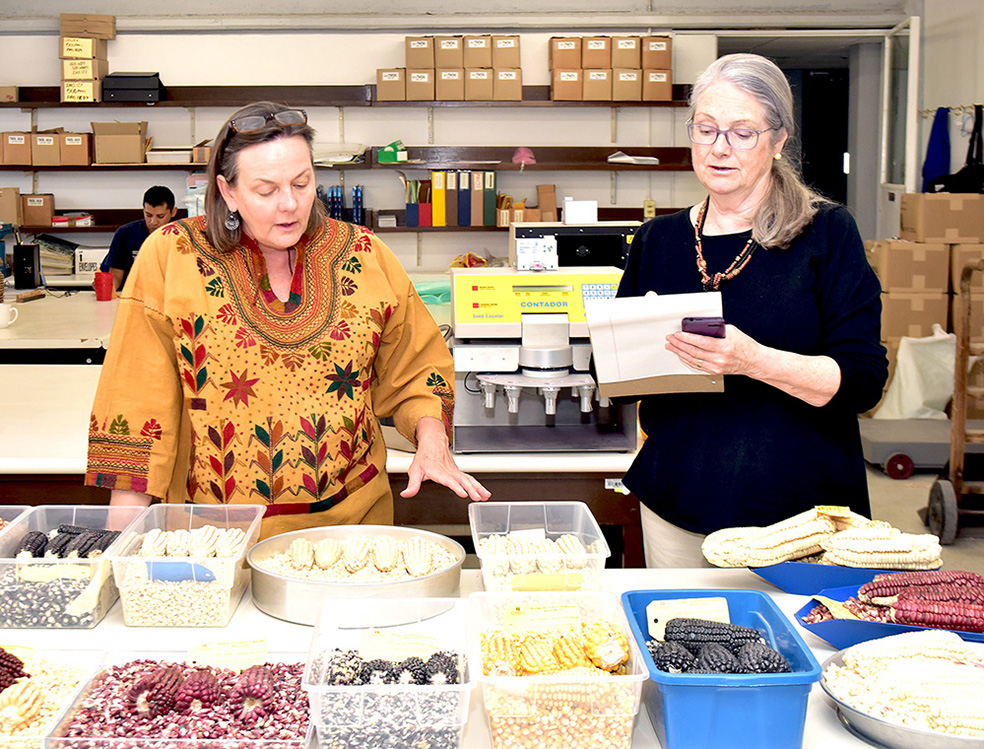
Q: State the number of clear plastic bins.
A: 8